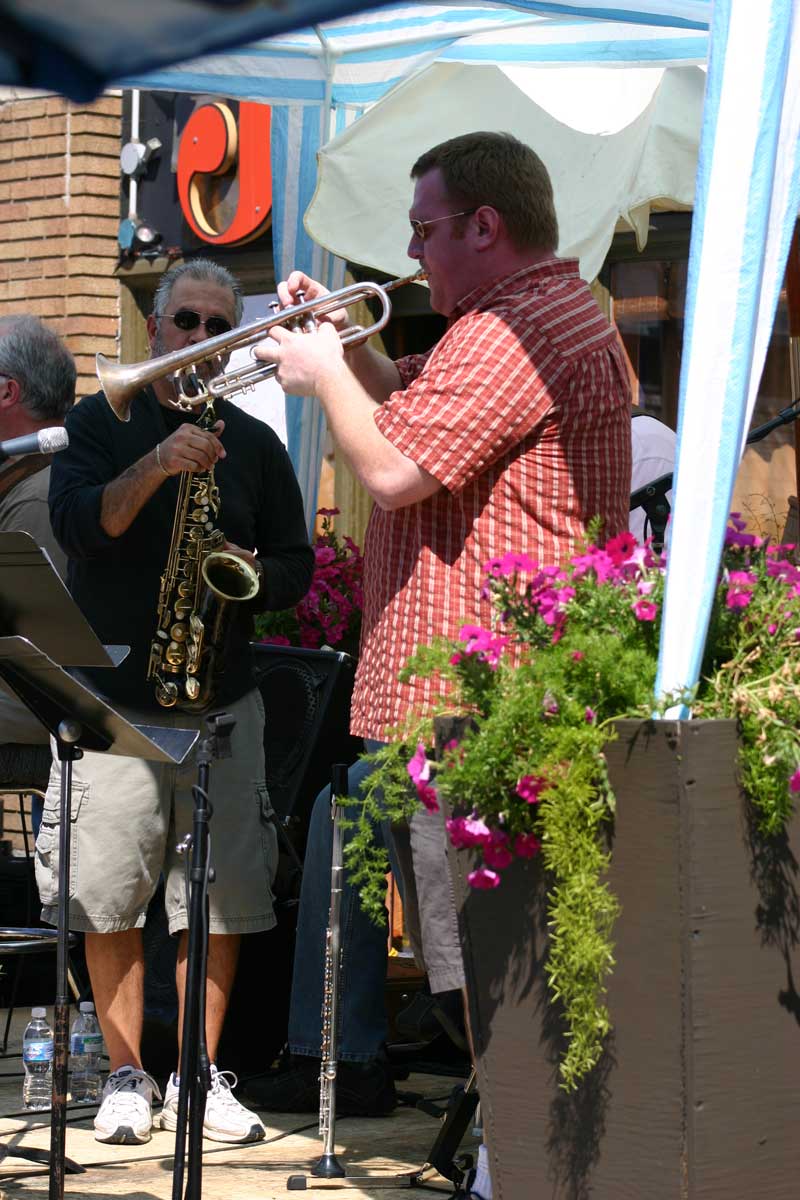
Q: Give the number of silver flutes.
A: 1